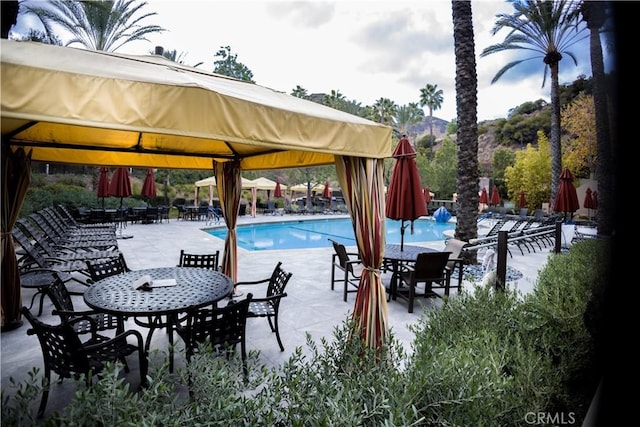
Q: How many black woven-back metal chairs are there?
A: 6